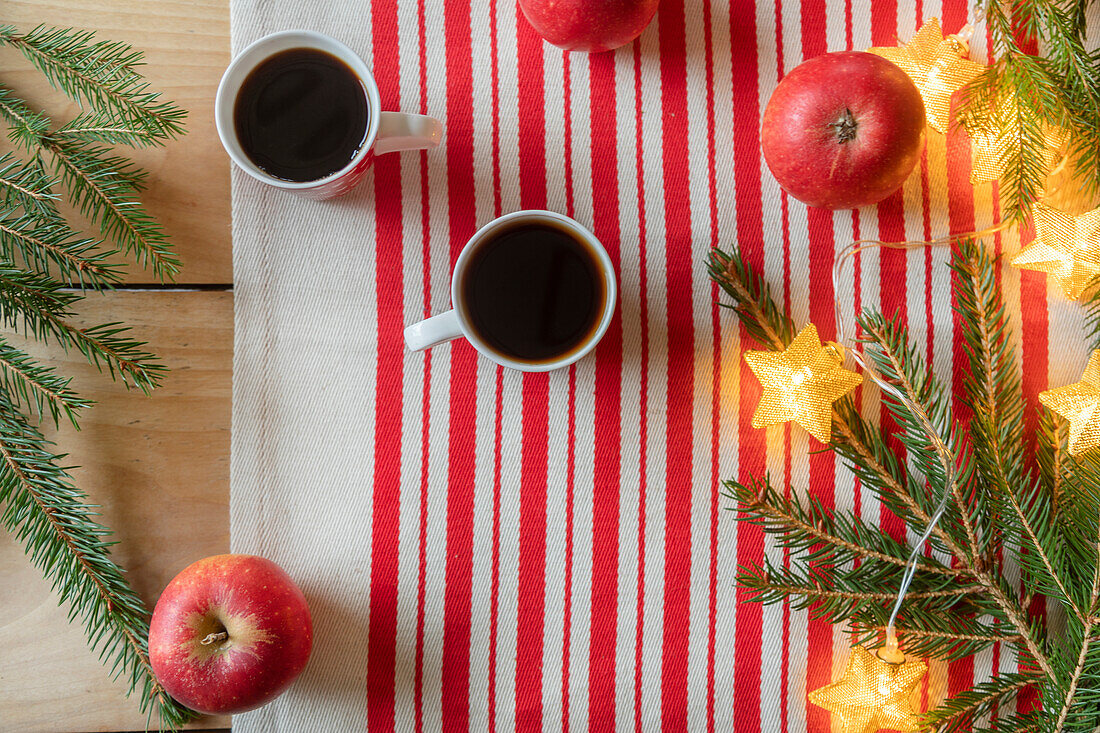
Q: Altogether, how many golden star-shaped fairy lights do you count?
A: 6